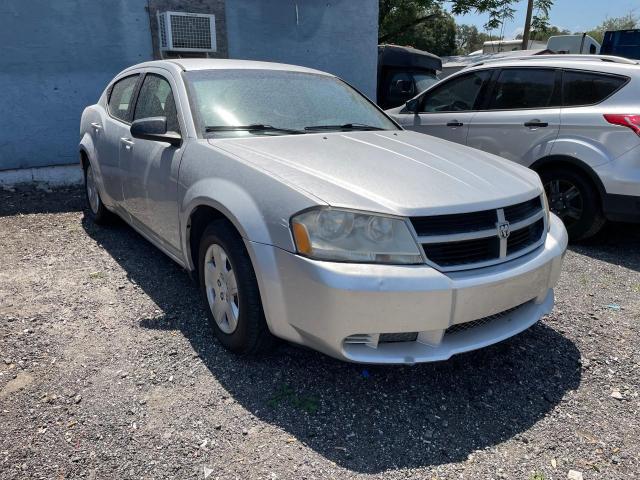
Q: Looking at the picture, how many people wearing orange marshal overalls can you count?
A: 0